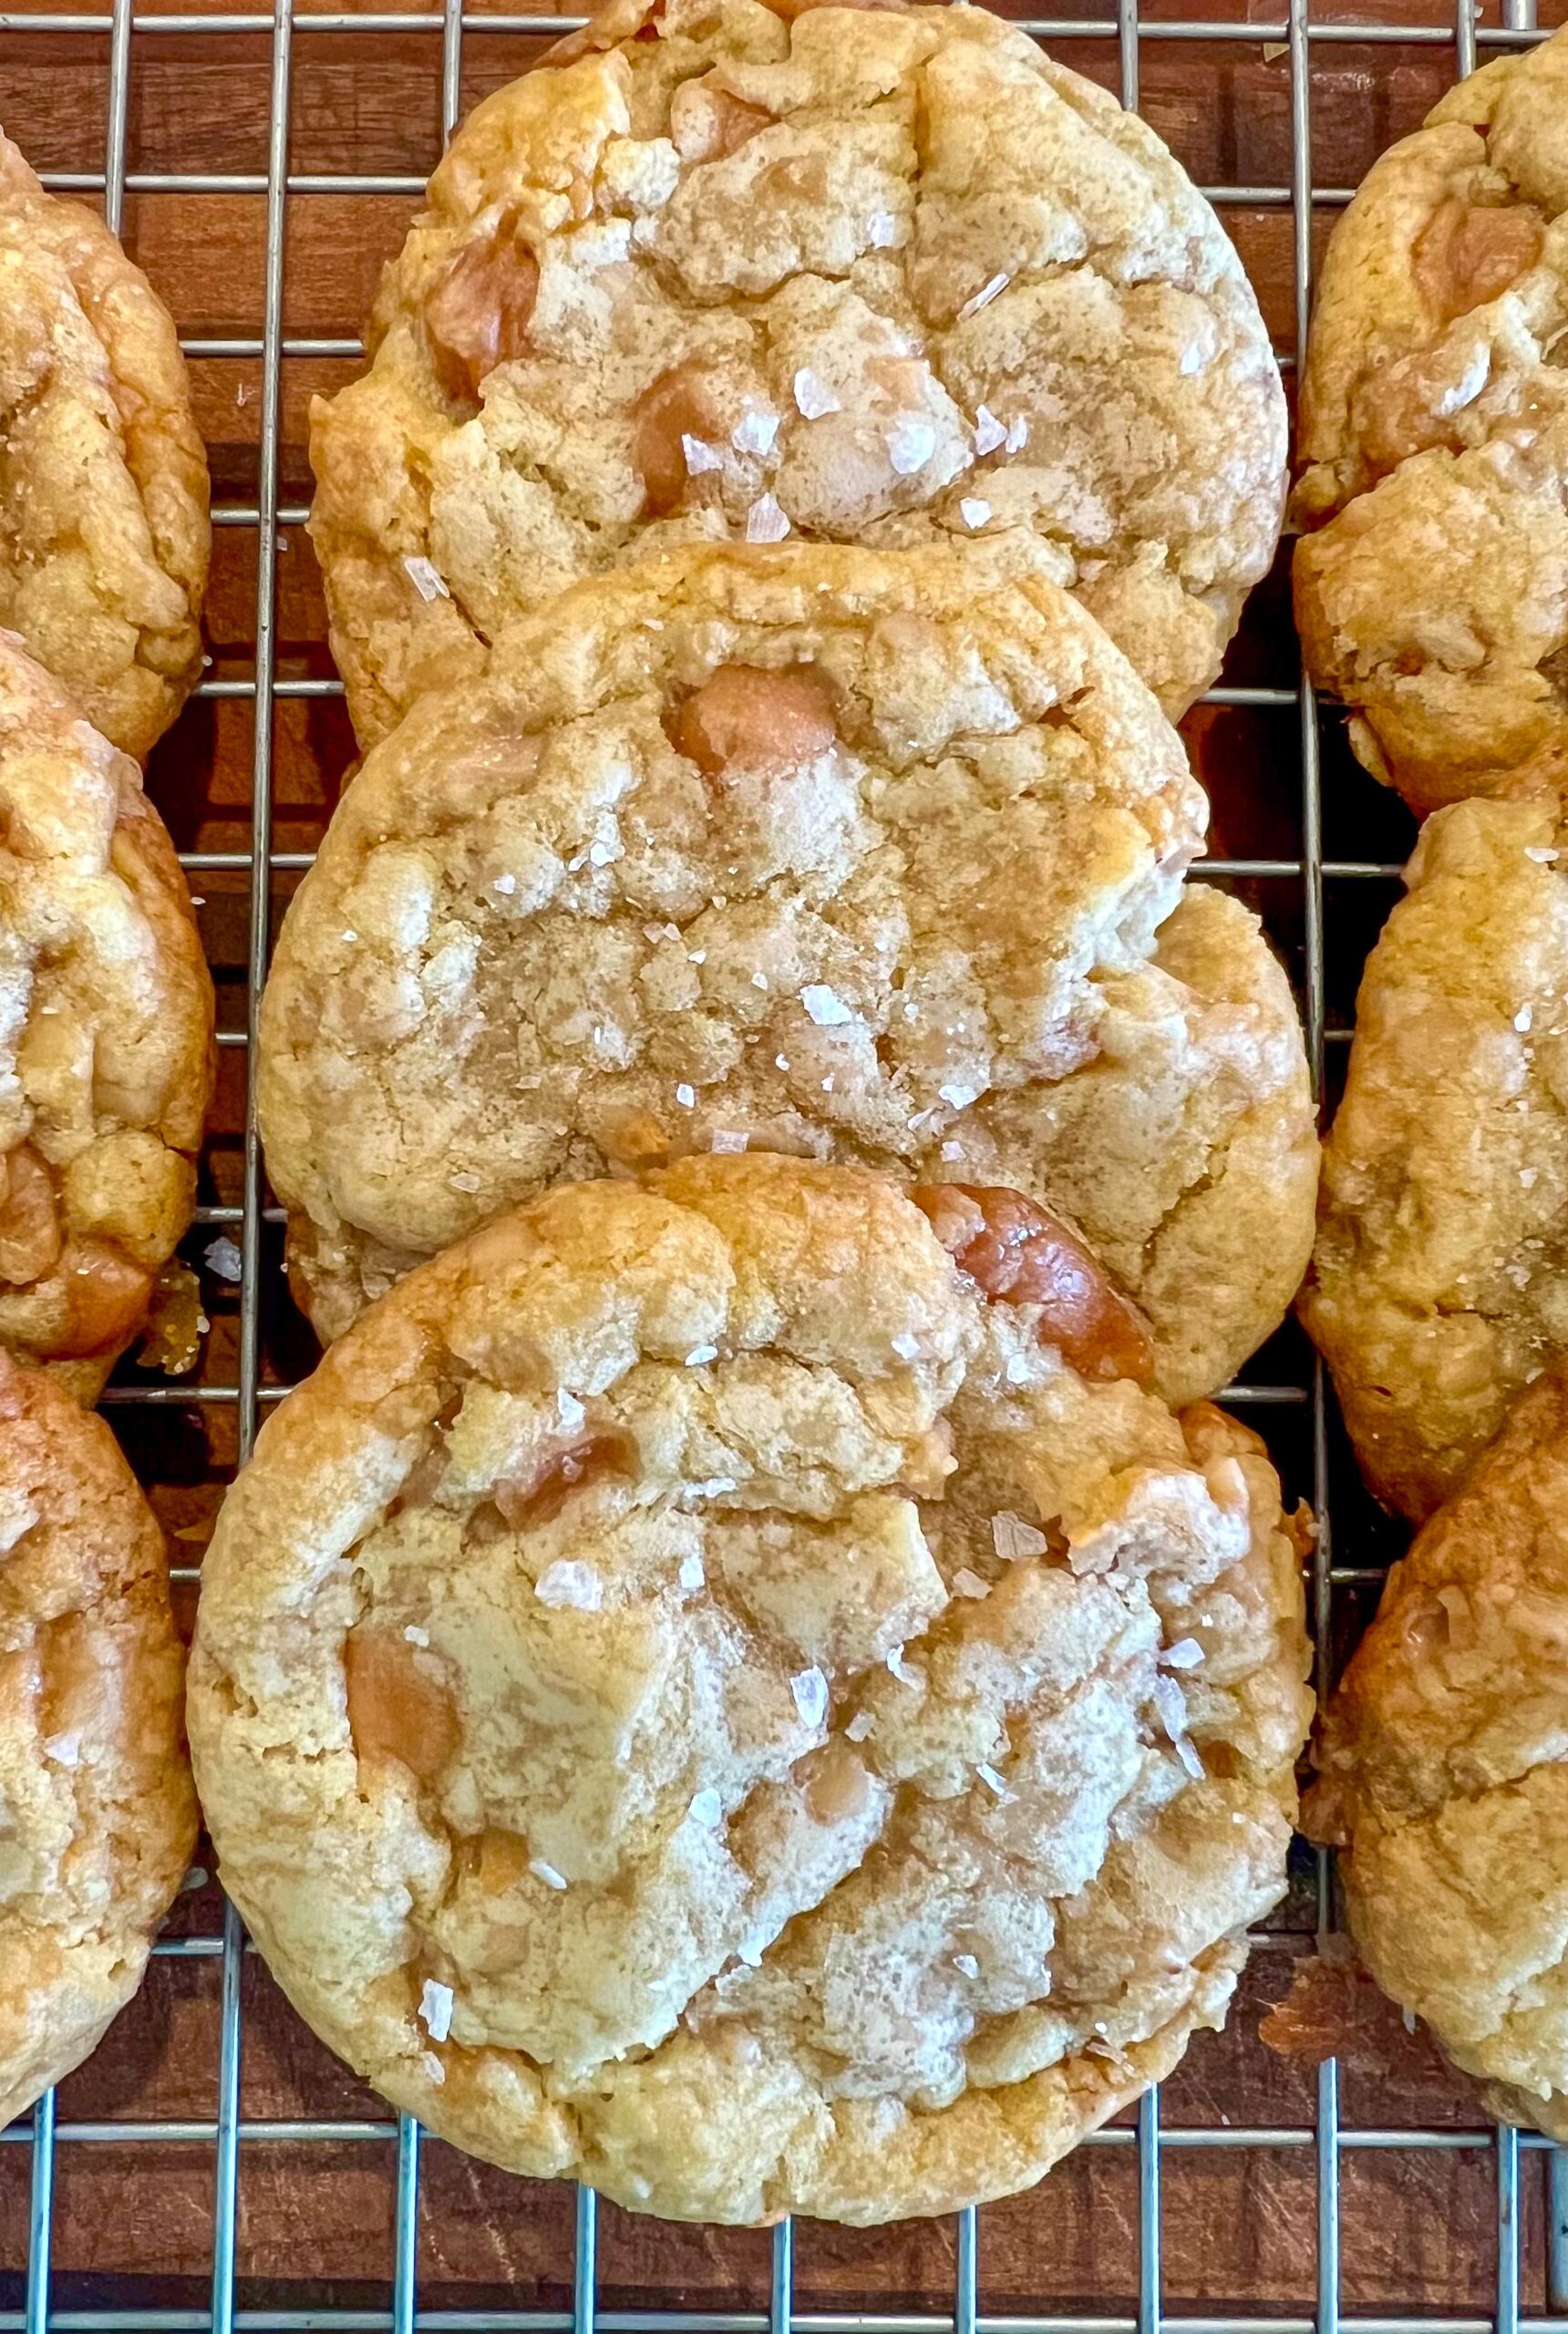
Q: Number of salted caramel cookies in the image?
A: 9